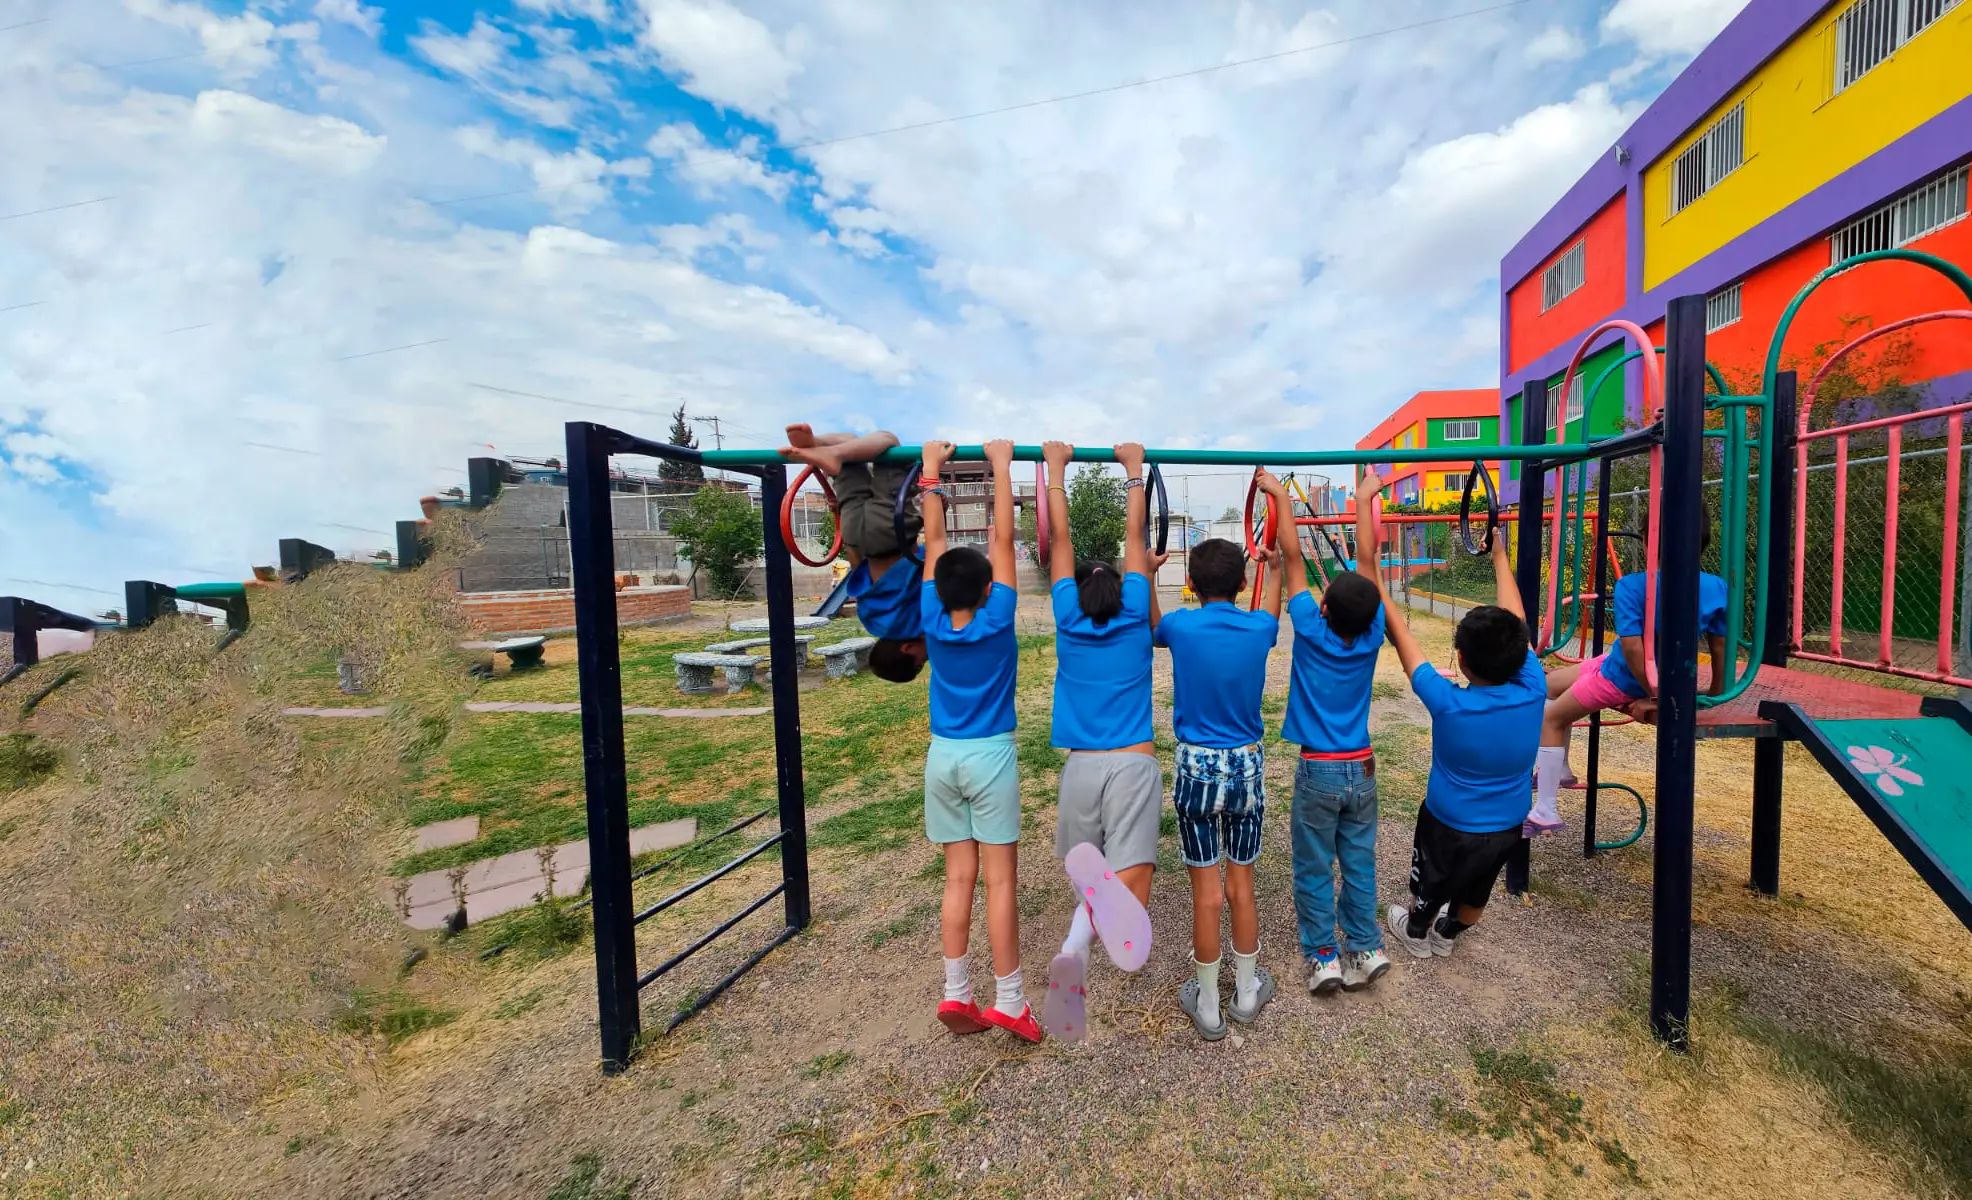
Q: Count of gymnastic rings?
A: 7